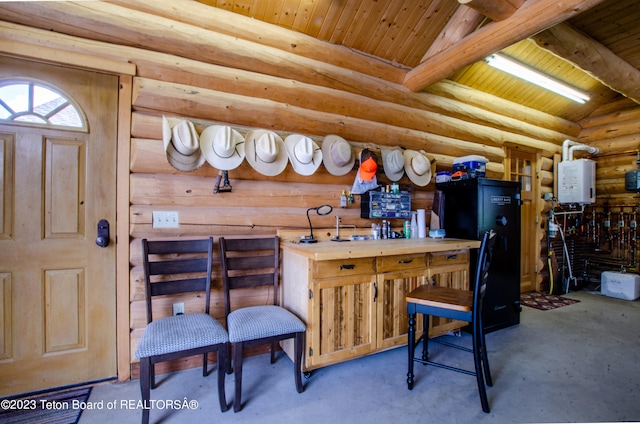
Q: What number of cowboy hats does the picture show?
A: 7